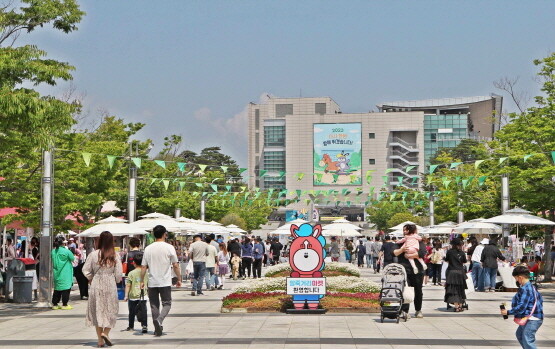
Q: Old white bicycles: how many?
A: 0